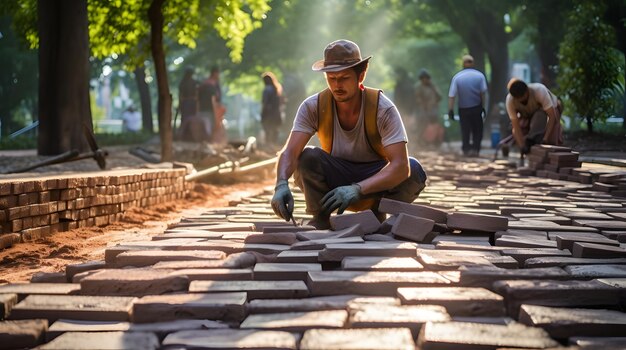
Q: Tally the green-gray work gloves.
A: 2